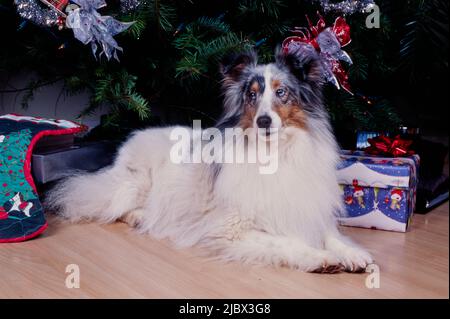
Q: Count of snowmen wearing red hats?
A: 2